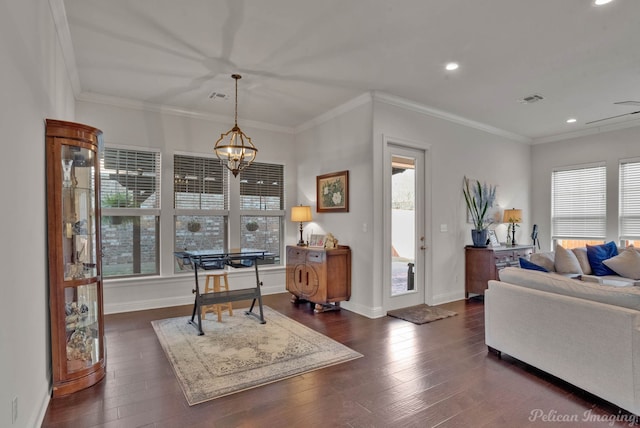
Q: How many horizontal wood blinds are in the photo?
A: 5